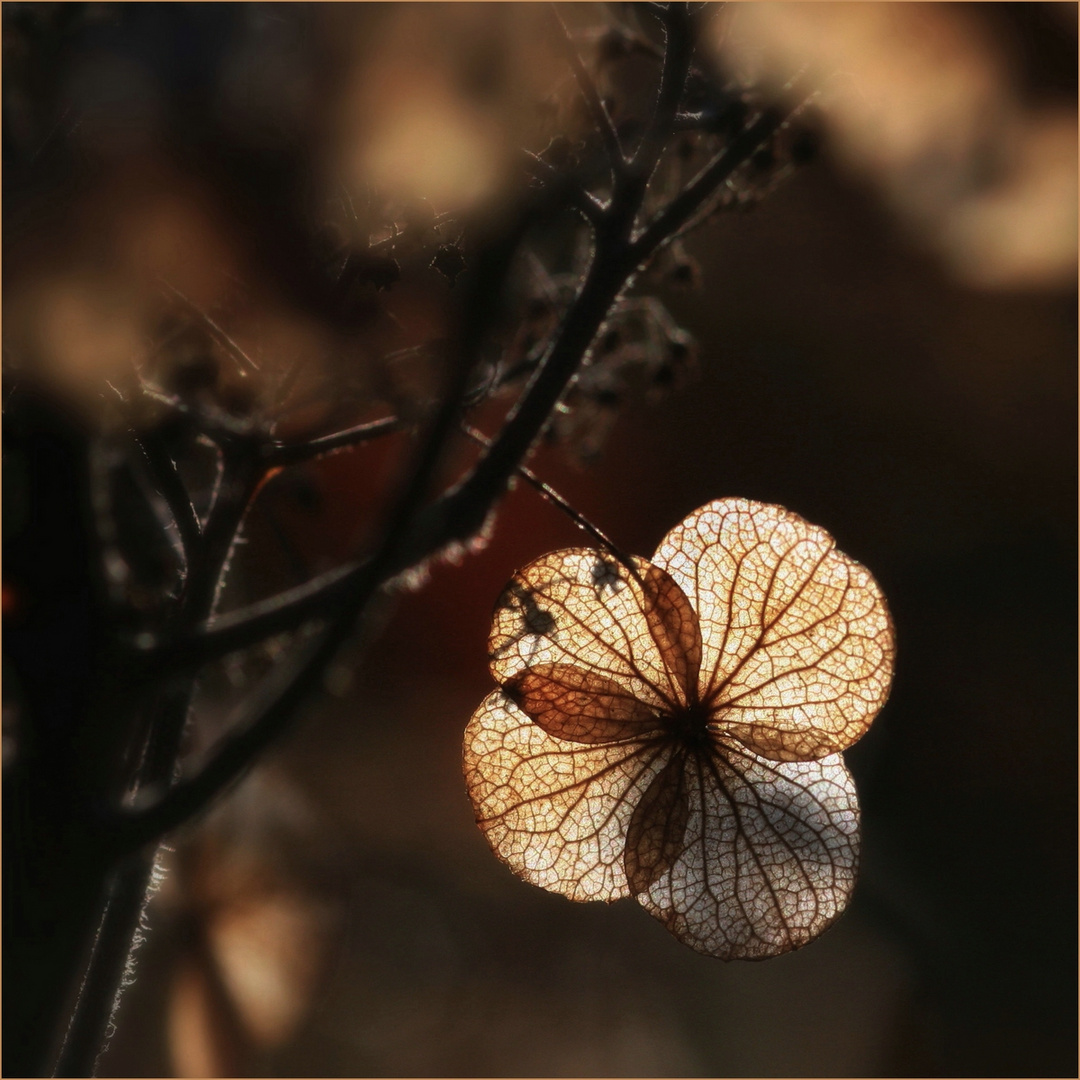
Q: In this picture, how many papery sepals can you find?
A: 4